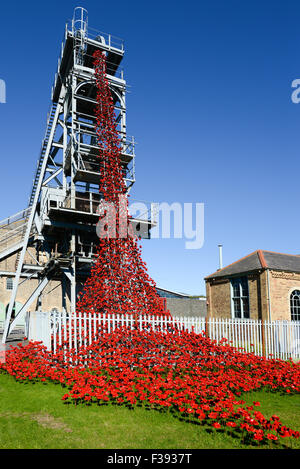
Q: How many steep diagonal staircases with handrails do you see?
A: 1